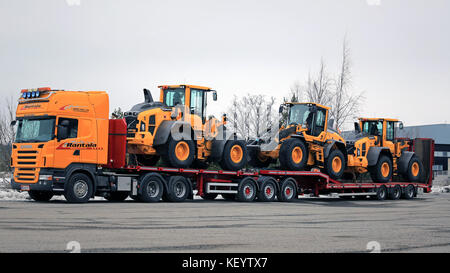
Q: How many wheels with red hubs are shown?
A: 3